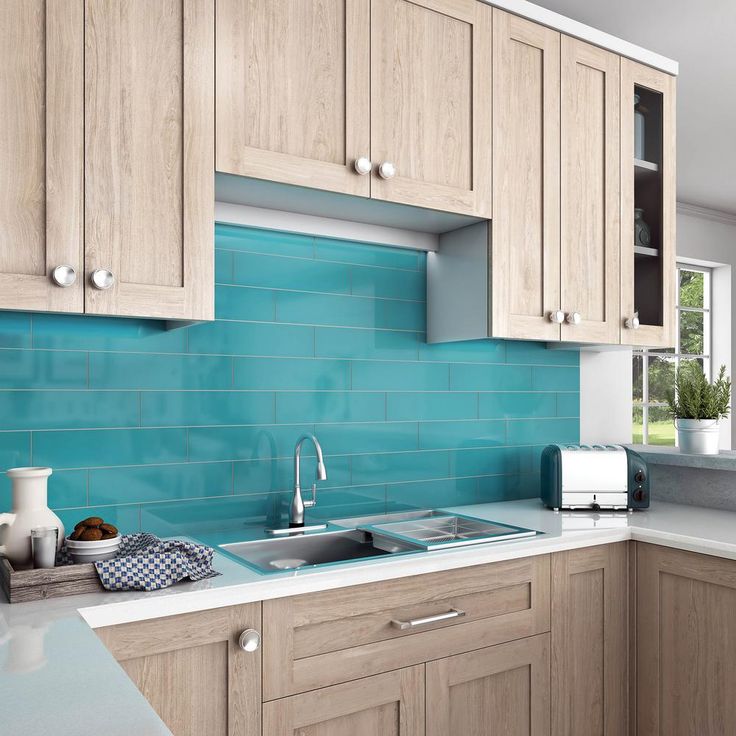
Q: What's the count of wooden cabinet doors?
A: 12